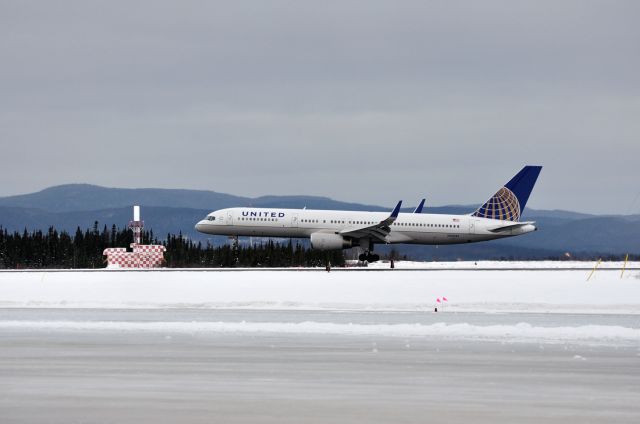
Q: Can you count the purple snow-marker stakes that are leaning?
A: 0